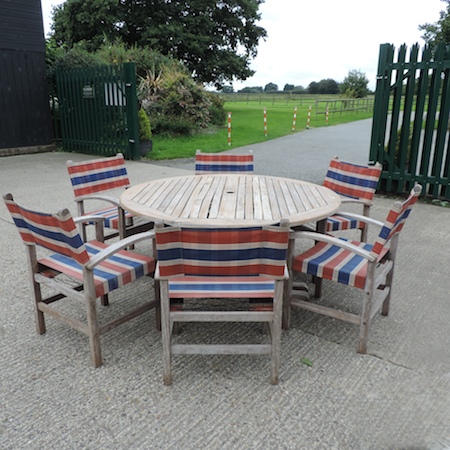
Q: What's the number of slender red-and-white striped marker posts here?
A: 5